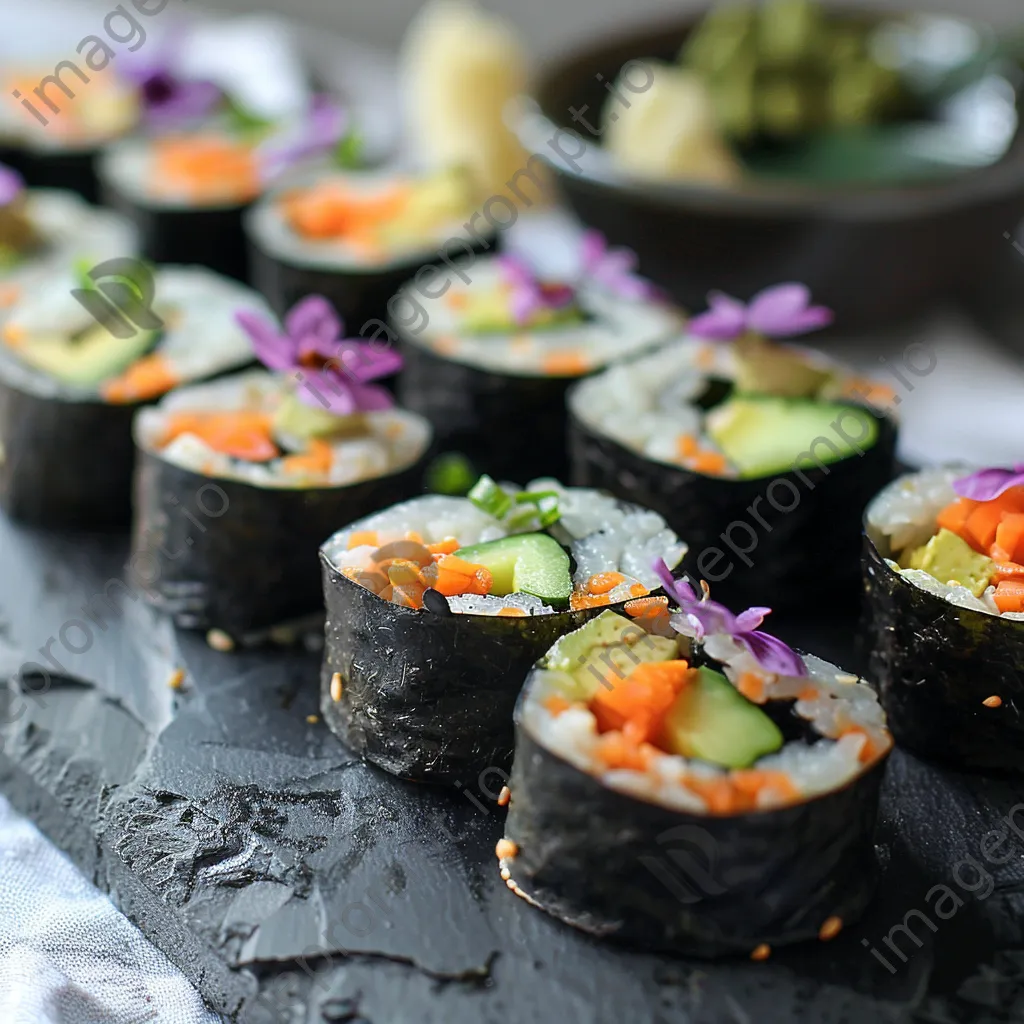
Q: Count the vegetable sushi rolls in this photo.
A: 11